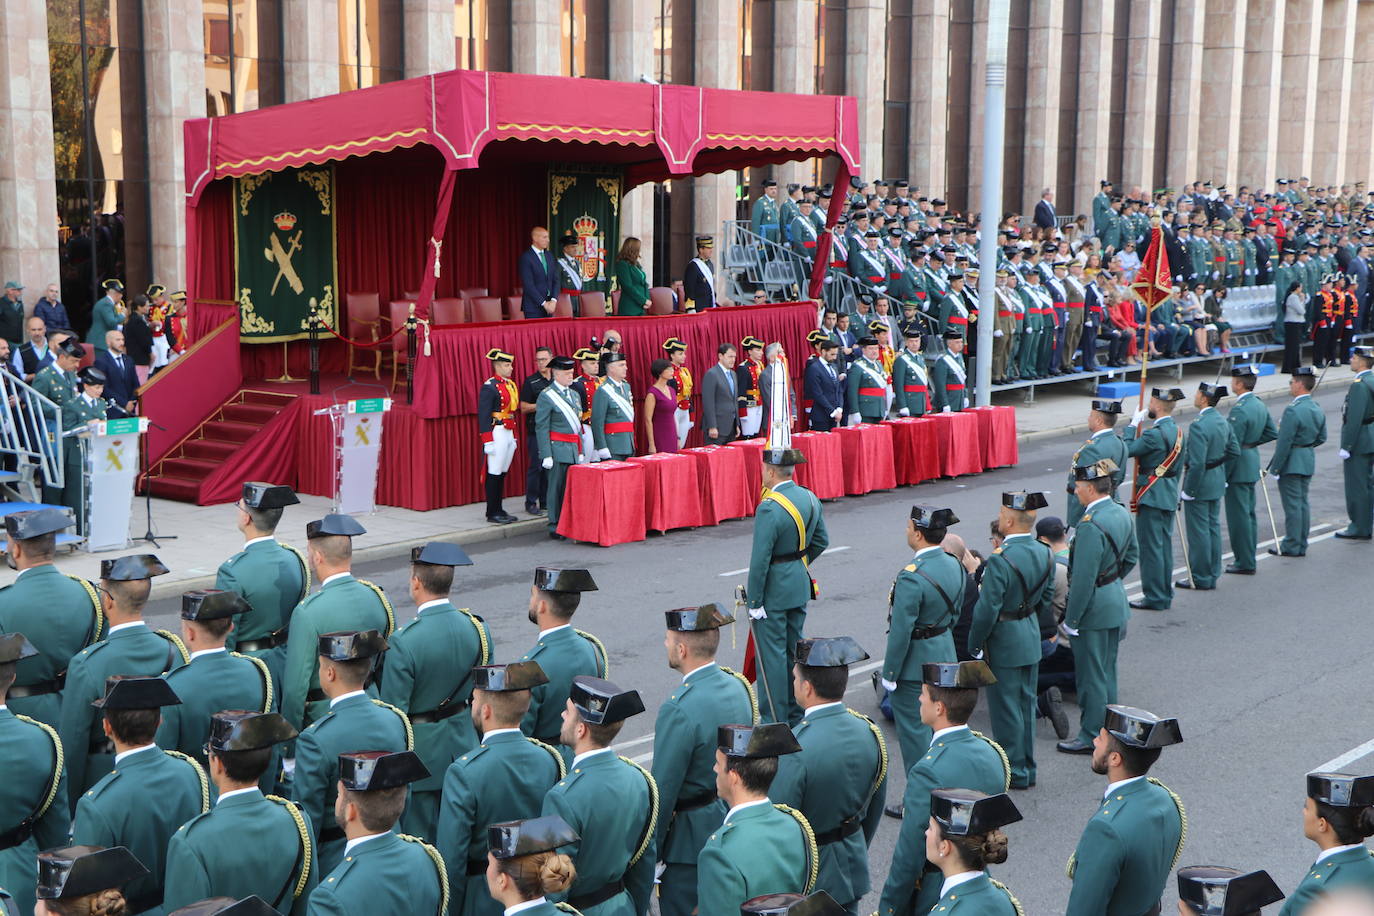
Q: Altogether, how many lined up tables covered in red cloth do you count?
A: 9